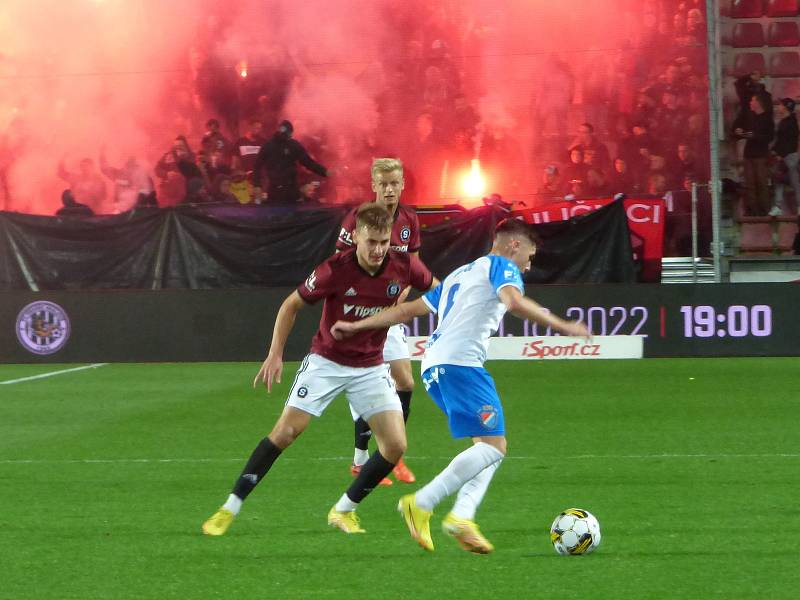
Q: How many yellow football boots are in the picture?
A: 4